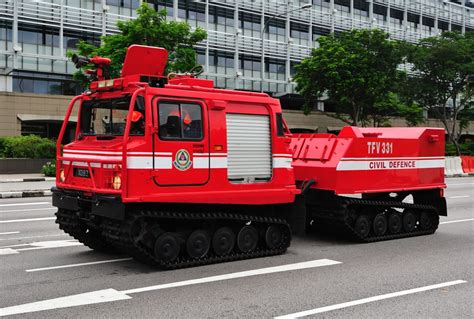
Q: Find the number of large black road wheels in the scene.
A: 10